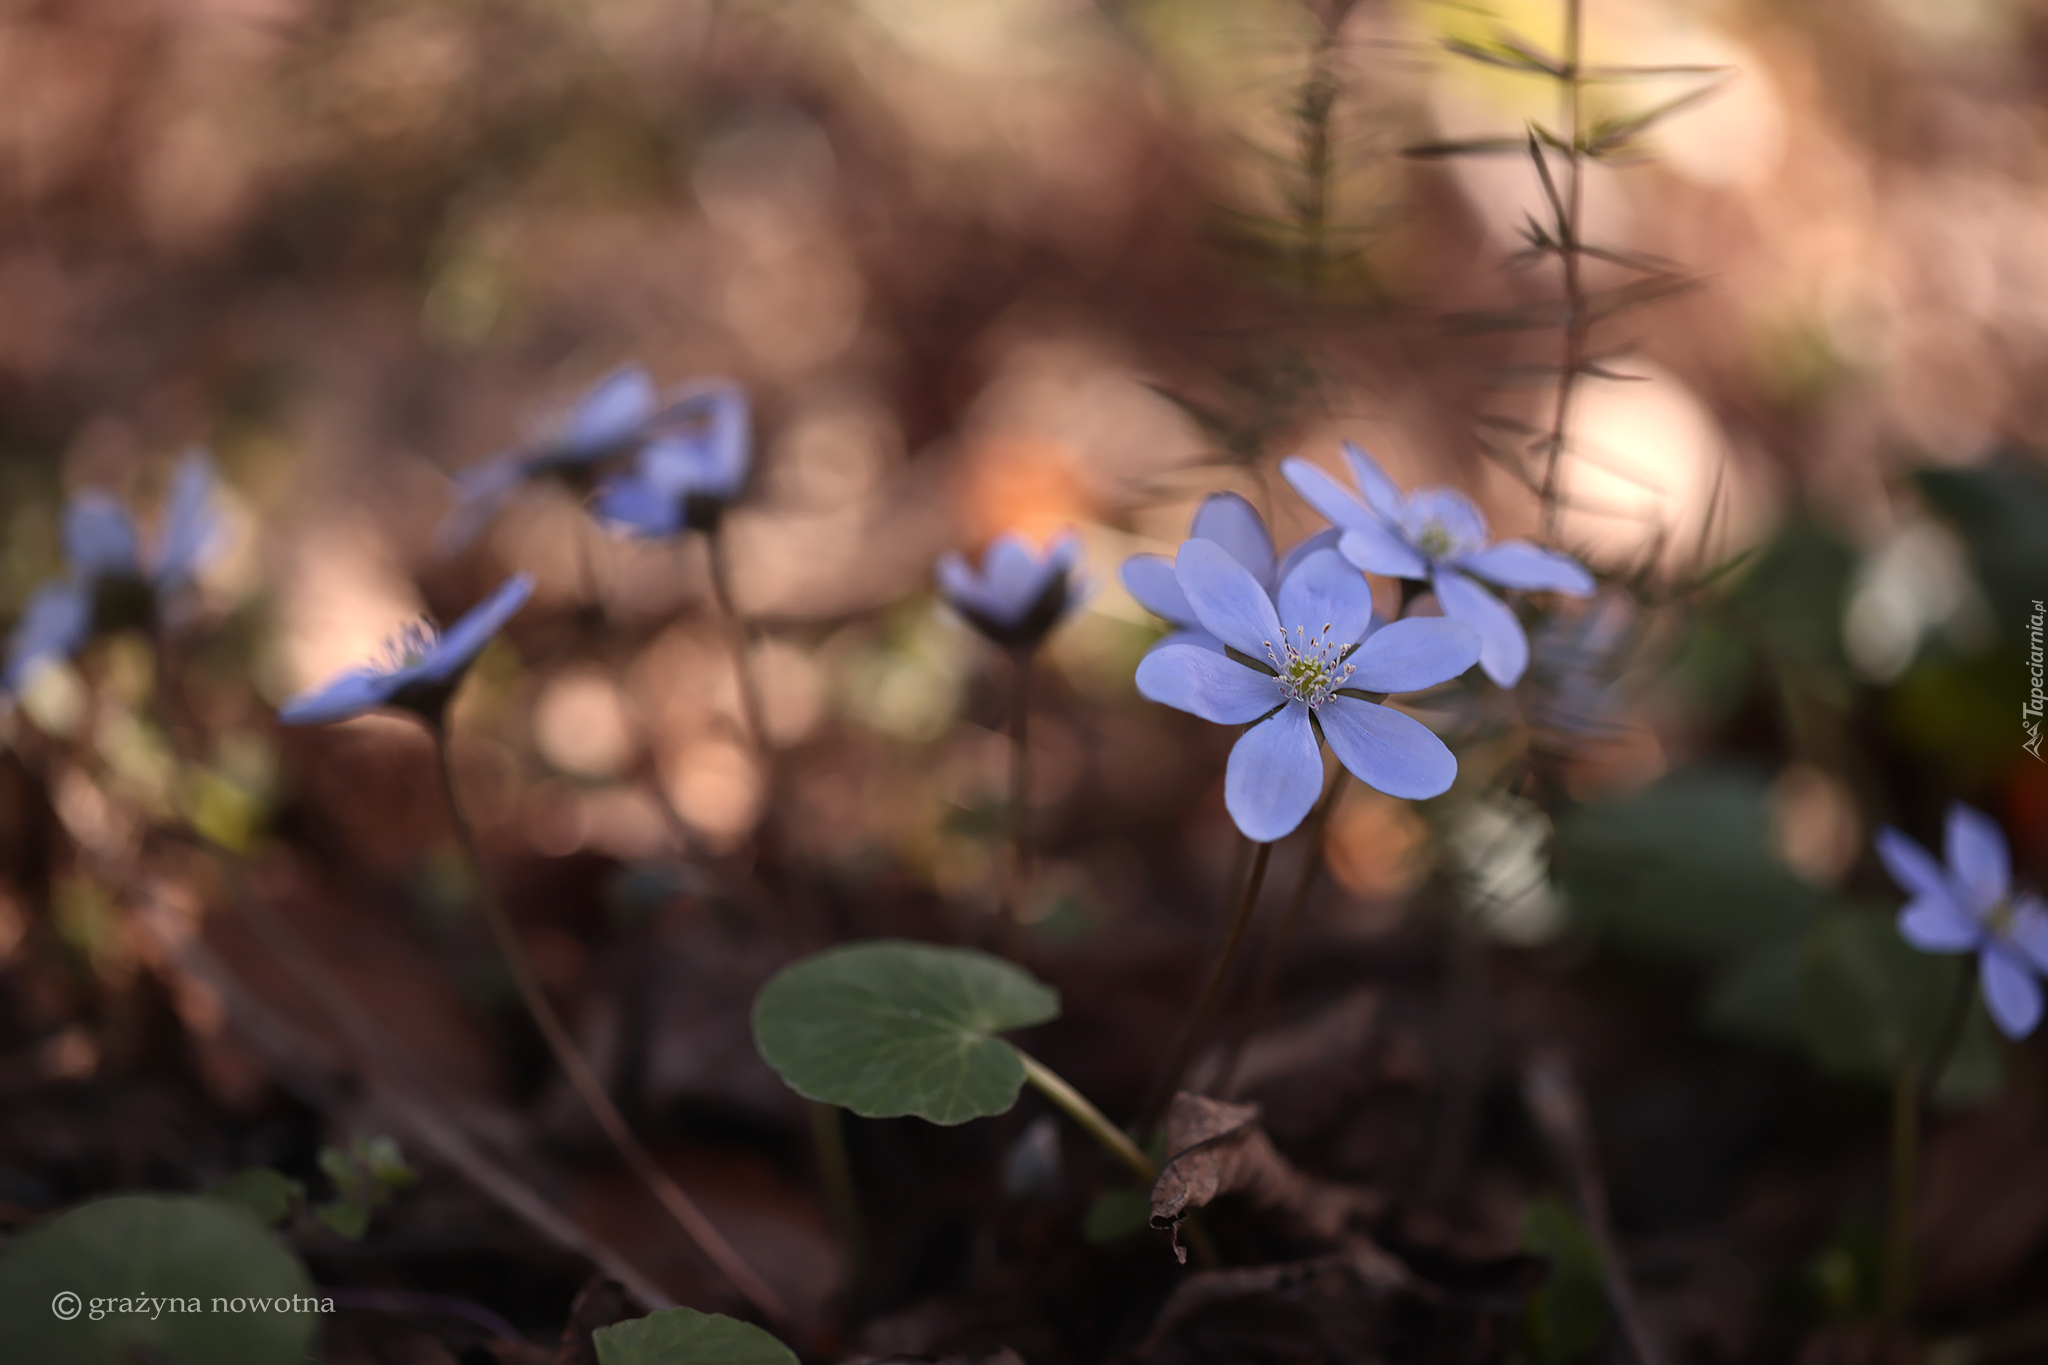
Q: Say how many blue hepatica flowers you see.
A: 9